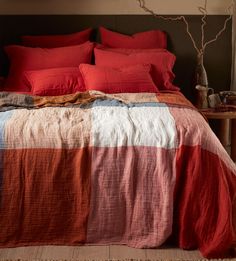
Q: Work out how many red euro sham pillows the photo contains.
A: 2